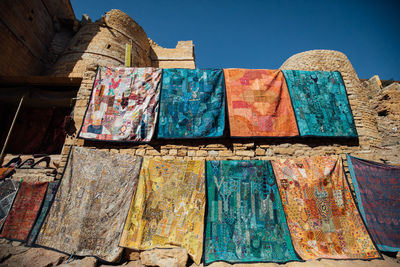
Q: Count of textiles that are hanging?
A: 12